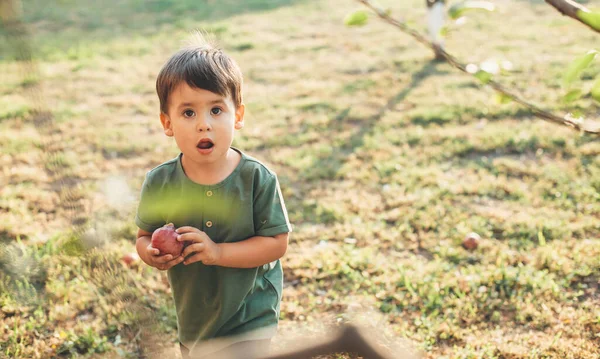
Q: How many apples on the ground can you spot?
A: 2